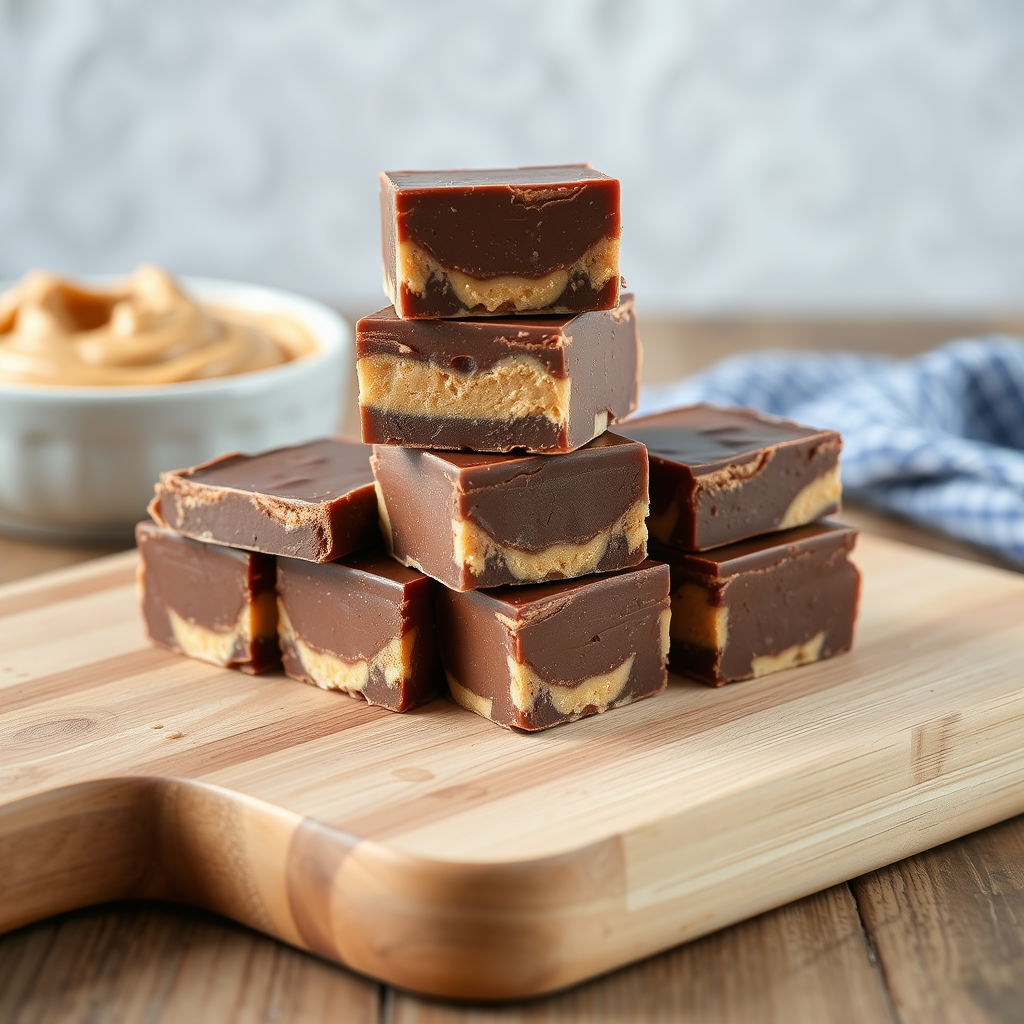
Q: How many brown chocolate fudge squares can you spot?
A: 9